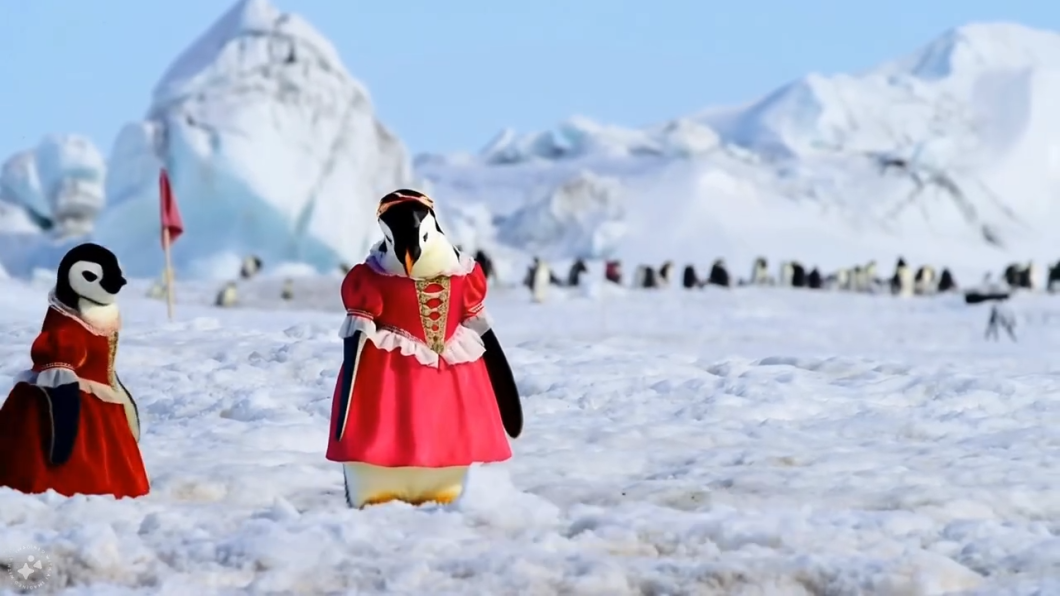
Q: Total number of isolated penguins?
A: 2